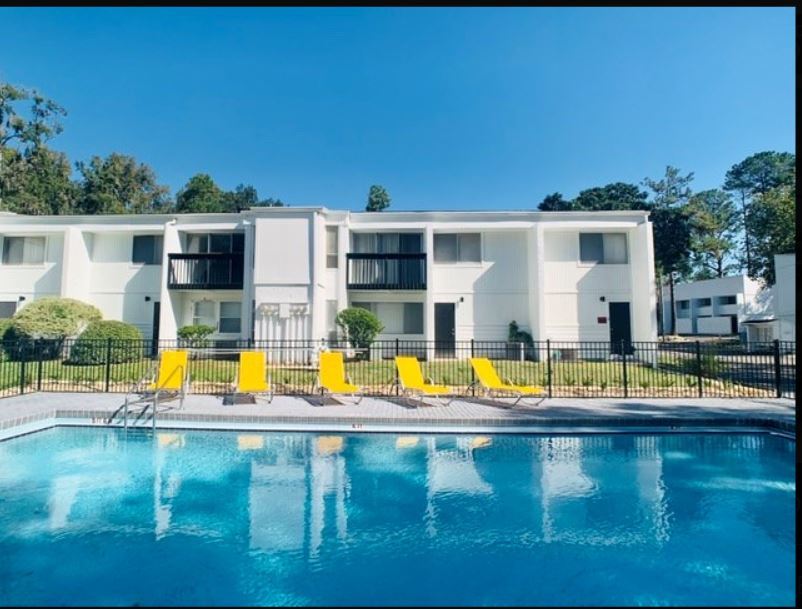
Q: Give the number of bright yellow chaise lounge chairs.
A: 5